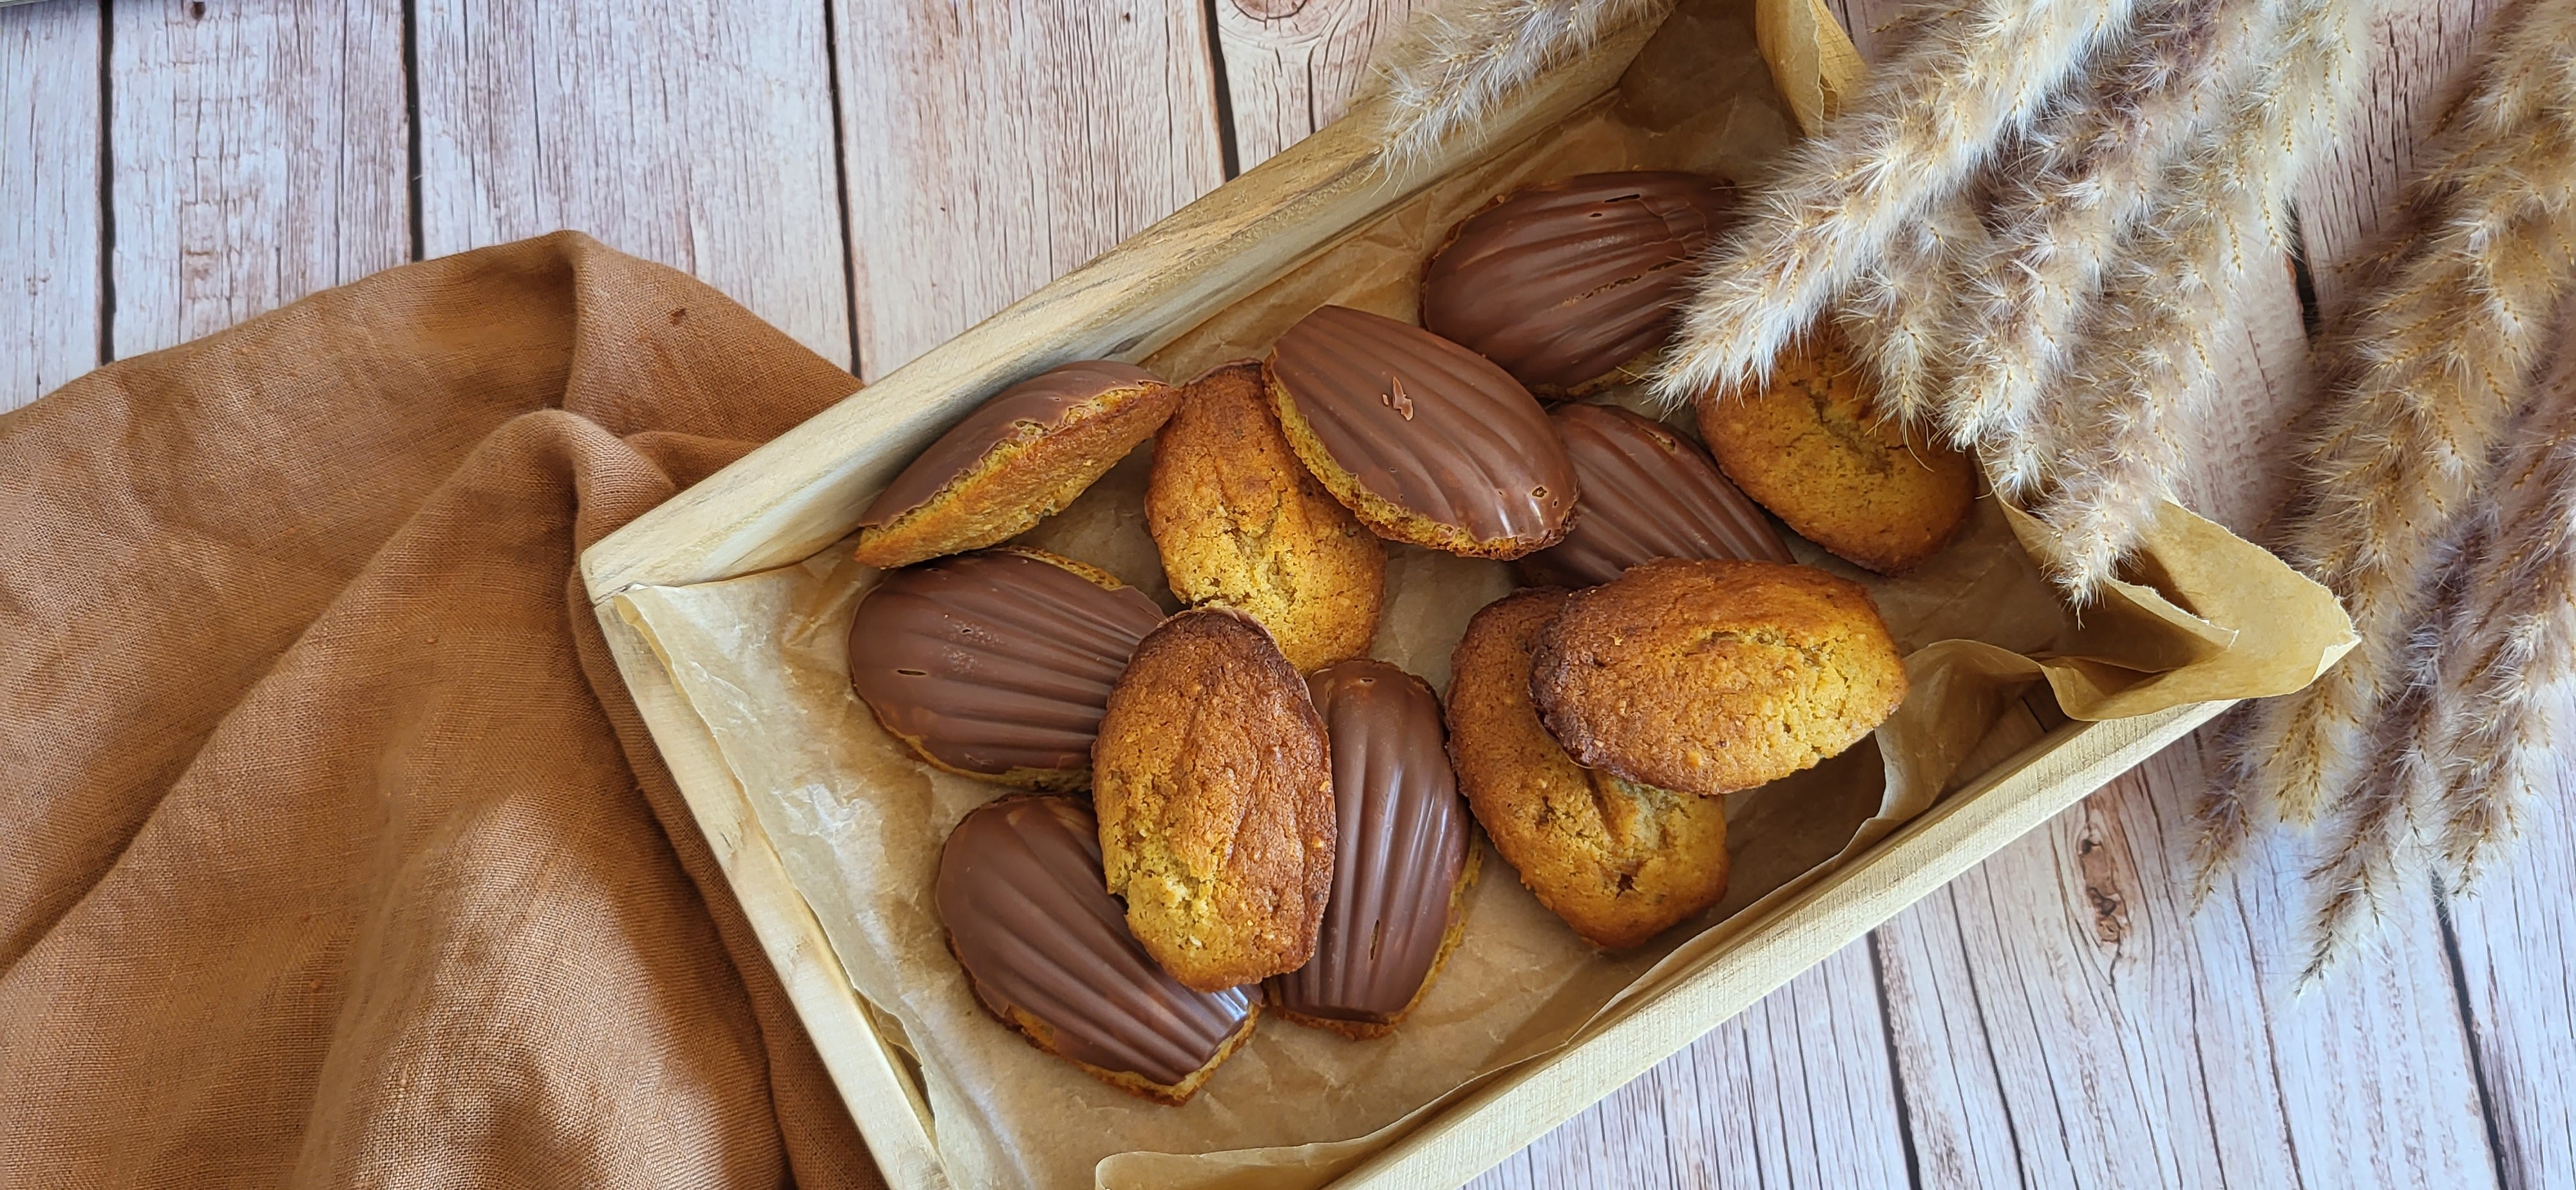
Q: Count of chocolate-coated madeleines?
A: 7